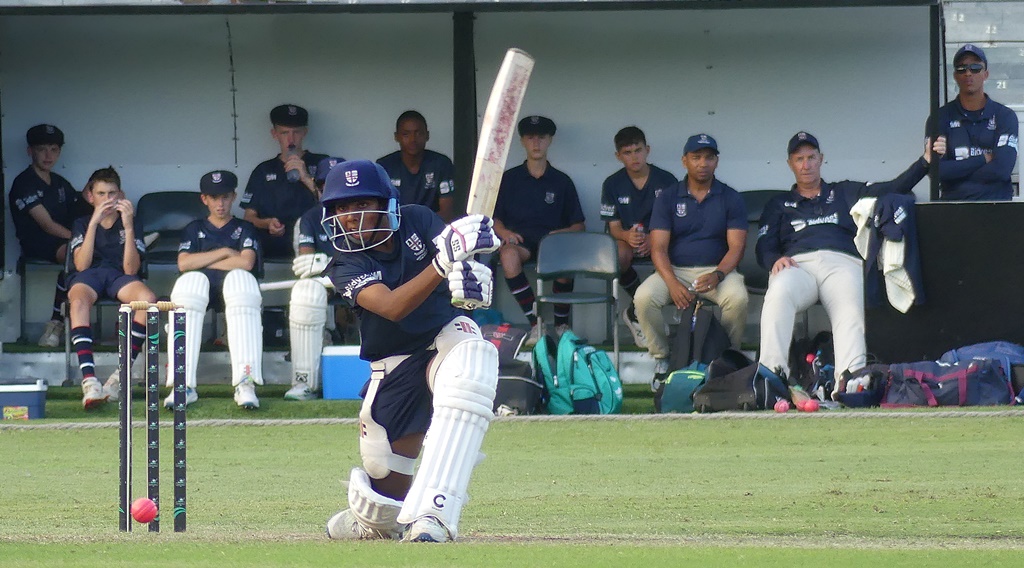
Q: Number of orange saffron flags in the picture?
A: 0